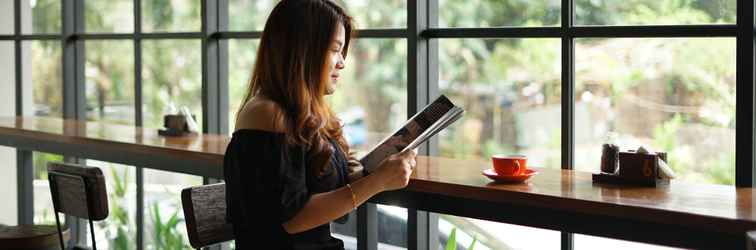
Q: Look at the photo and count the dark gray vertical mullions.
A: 7